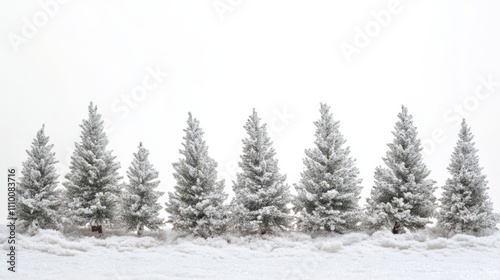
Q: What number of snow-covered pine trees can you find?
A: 8